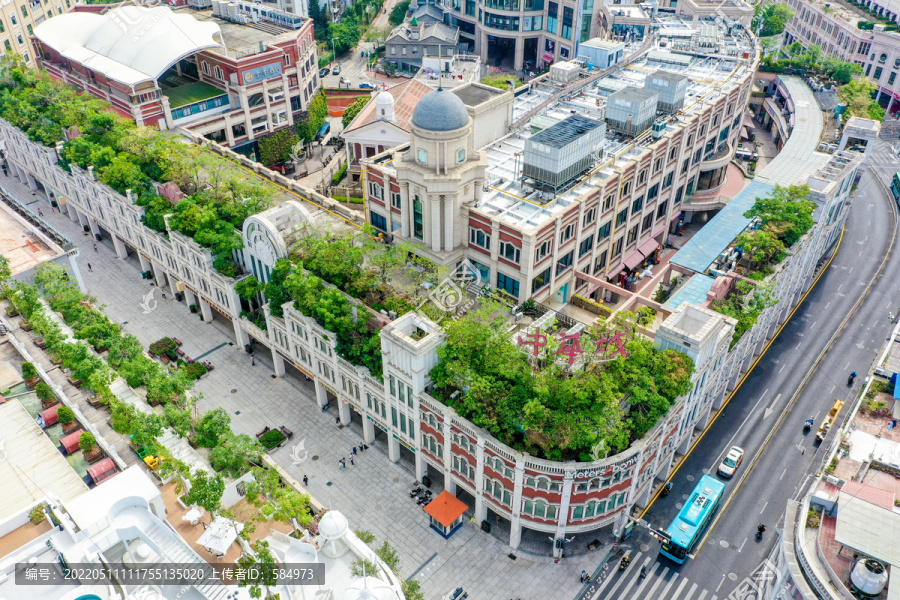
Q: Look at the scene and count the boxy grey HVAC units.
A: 3